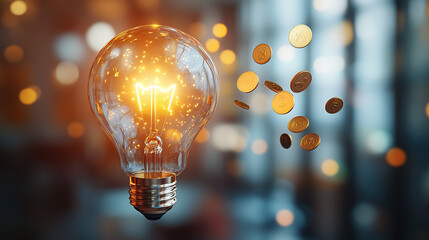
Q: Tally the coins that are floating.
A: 11